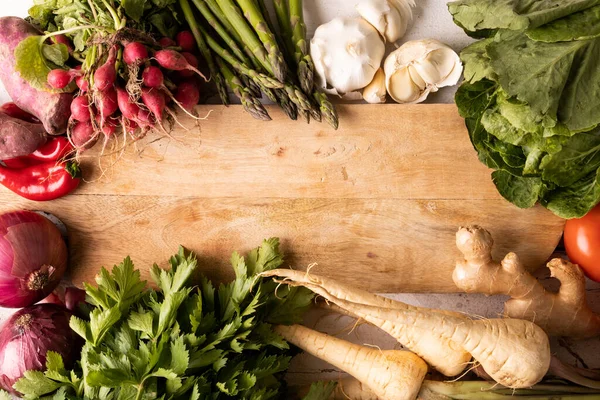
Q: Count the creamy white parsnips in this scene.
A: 3